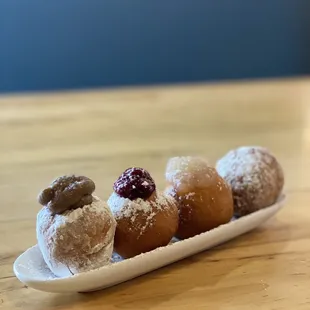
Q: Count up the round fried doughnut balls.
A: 4